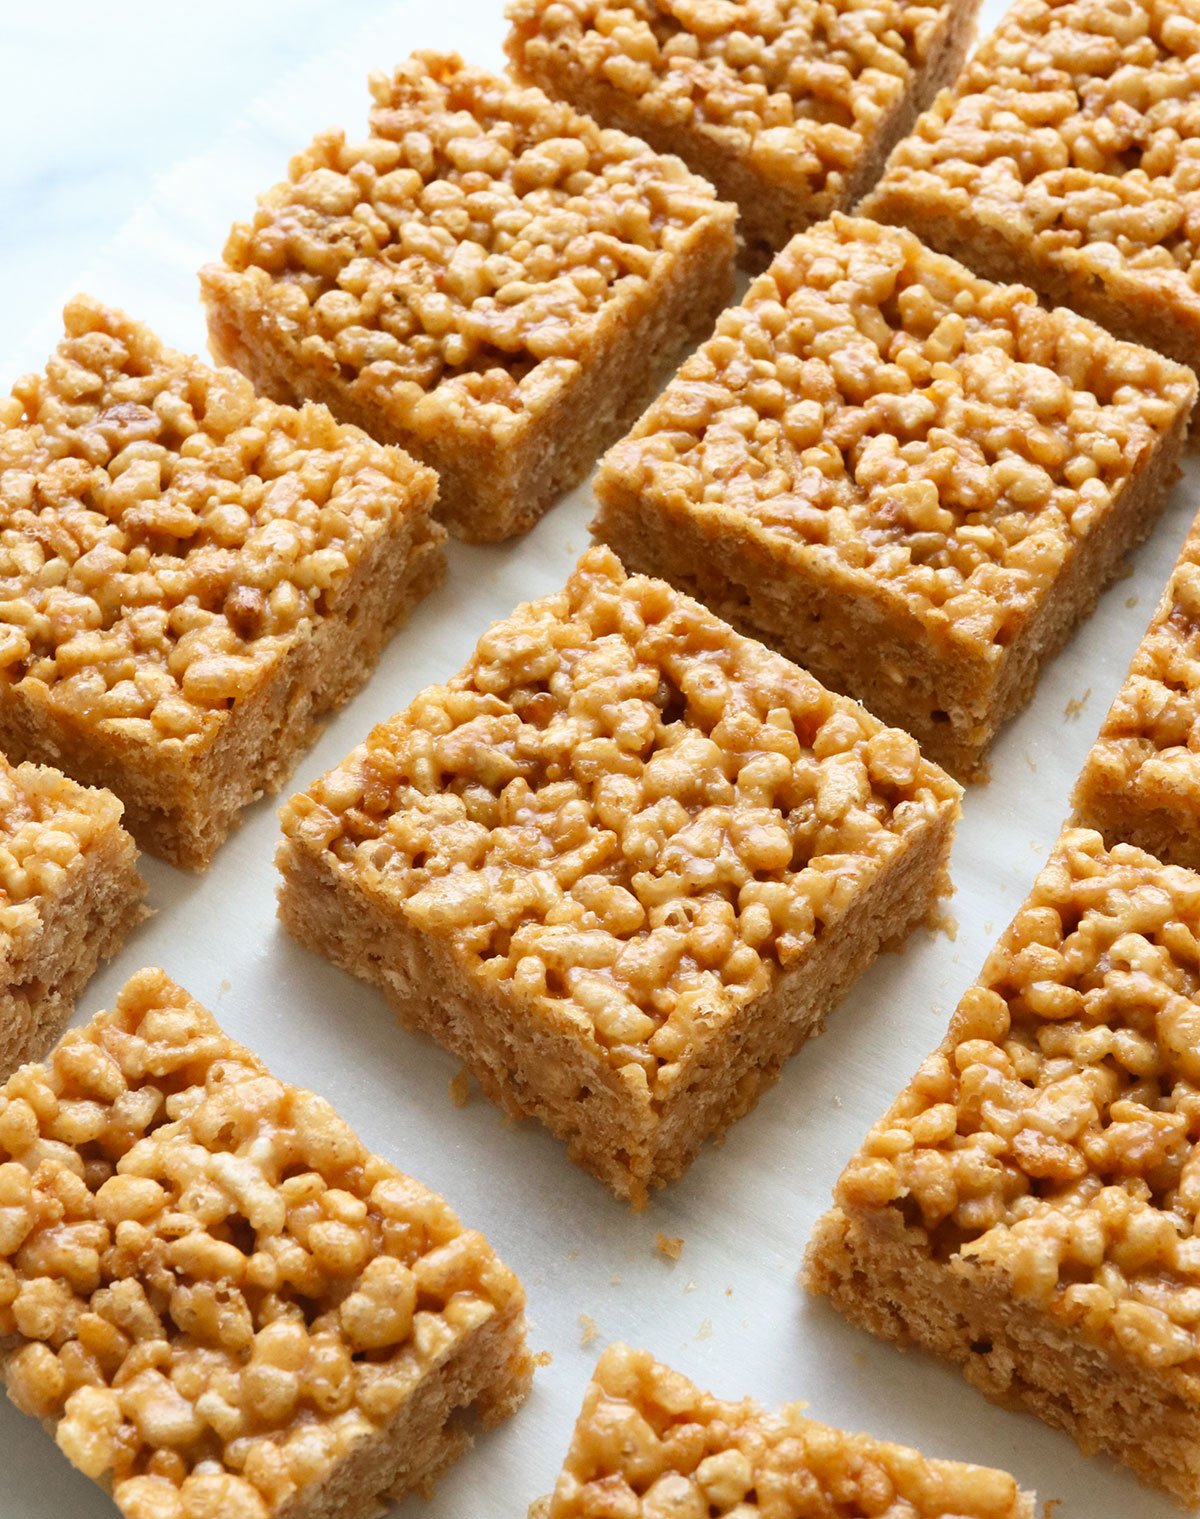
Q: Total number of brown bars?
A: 11